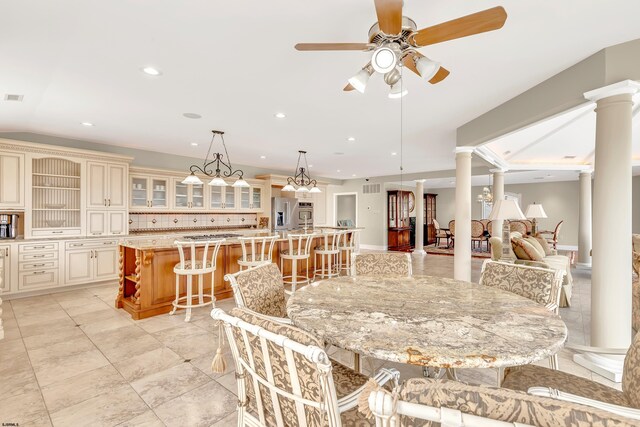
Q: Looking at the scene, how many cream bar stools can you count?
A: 5